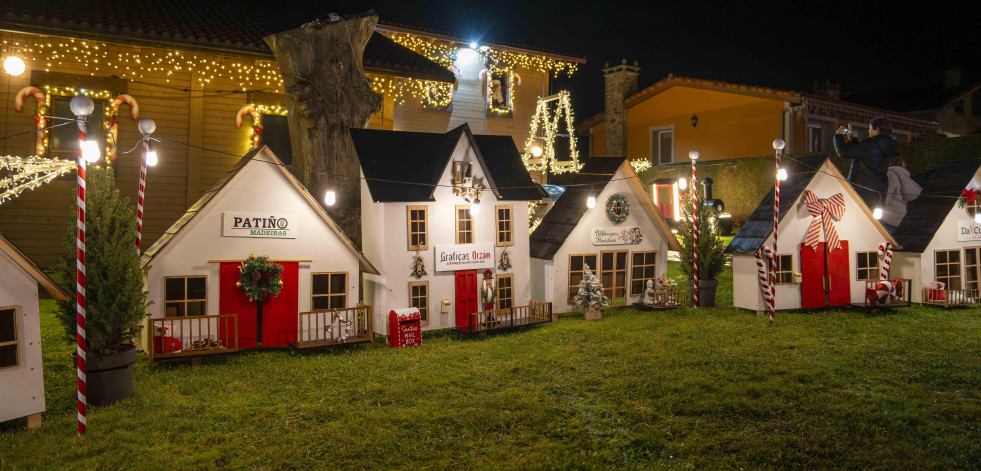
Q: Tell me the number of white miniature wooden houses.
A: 6